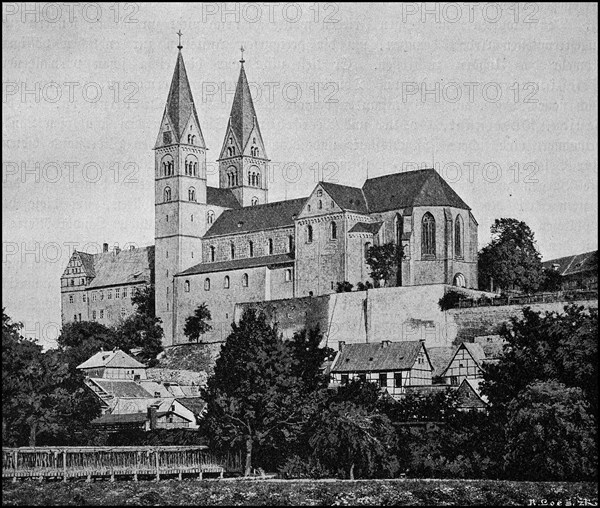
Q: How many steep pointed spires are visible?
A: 2